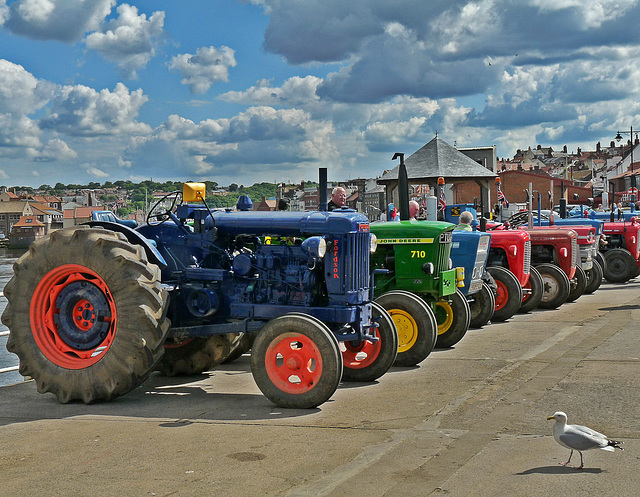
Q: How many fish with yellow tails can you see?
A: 0